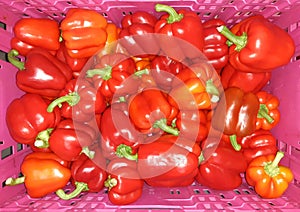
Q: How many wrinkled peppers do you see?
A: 0